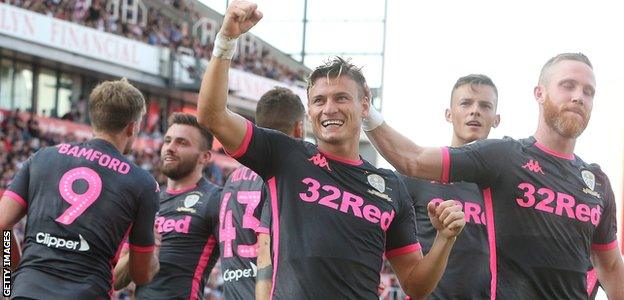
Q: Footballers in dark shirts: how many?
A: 6